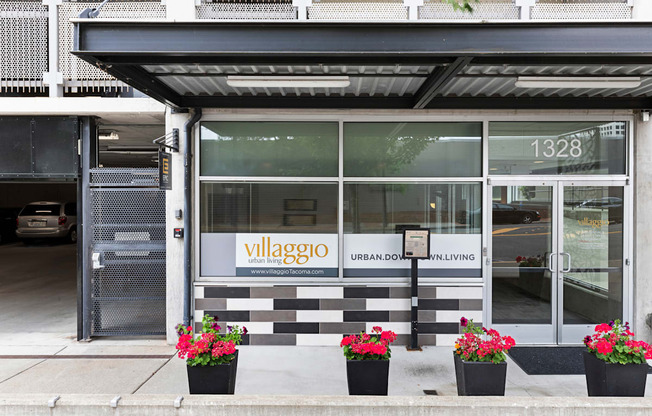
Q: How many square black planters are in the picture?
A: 4